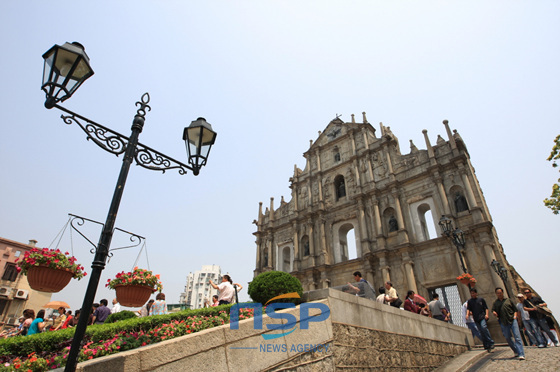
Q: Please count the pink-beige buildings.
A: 1